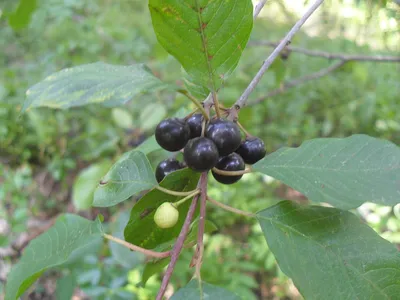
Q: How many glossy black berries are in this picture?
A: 7